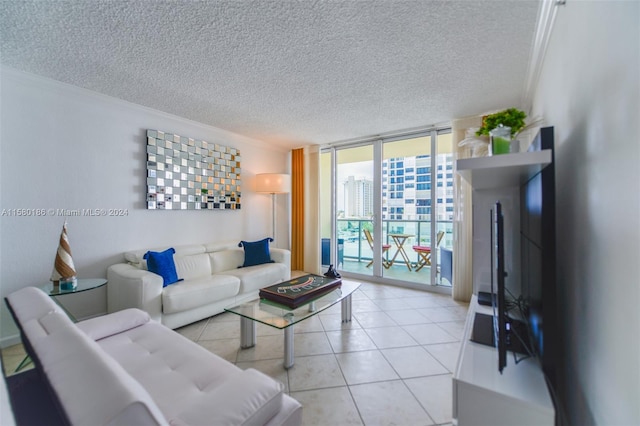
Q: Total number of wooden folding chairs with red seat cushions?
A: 2